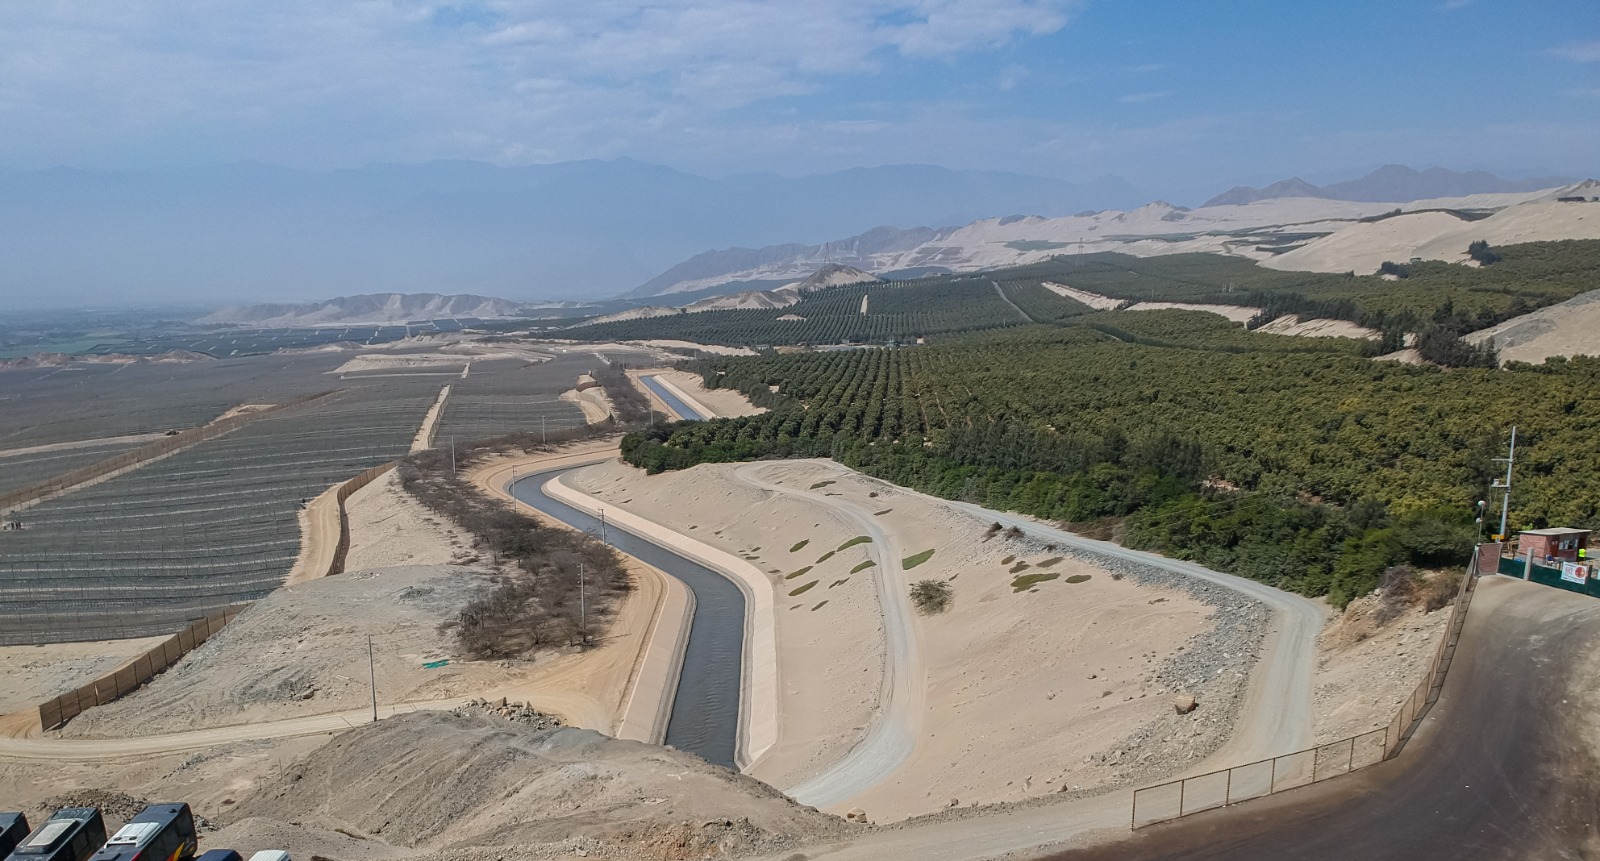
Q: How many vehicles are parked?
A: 5